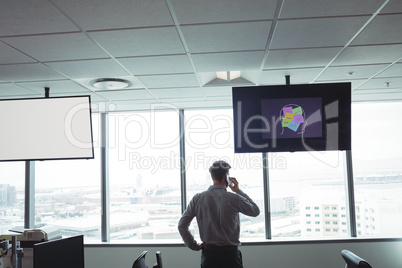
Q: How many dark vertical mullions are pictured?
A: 5